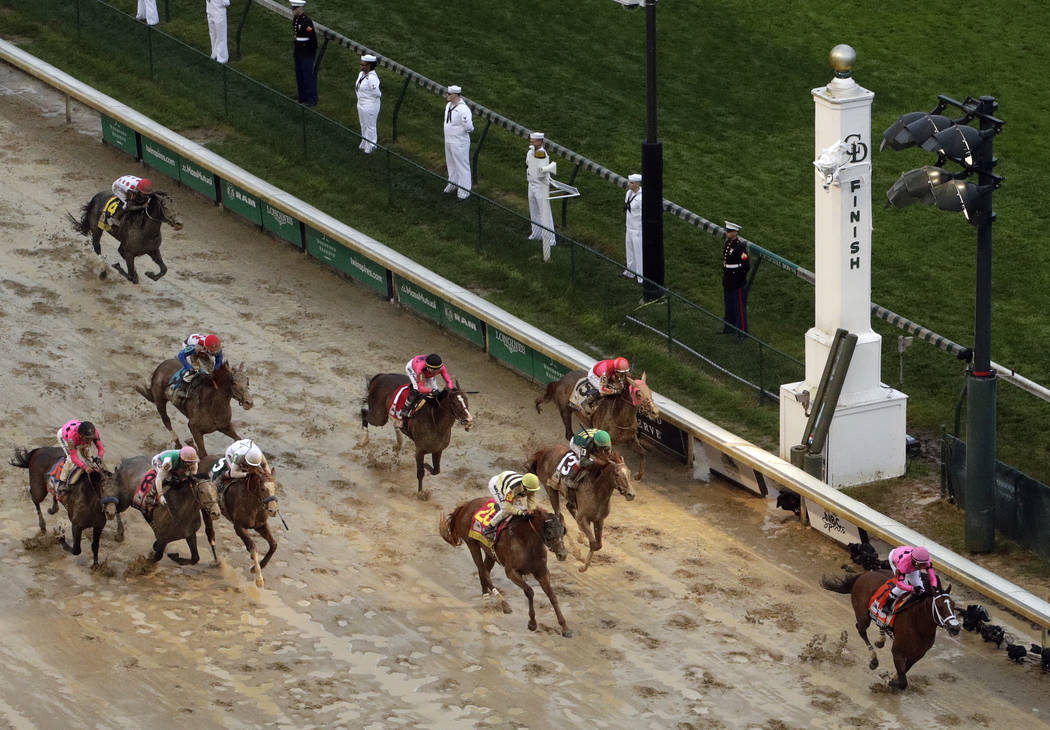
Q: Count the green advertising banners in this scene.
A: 11